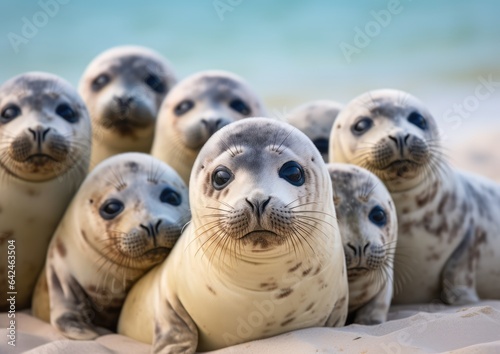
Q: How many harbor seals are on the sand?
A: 8